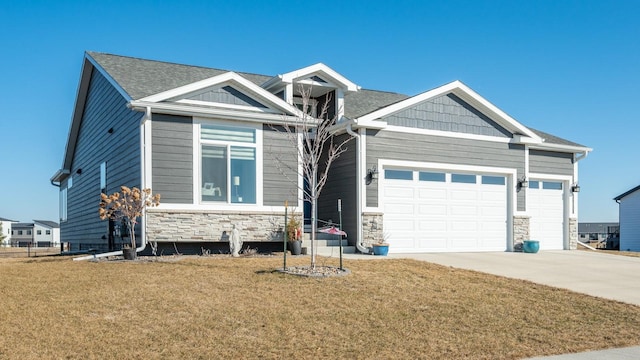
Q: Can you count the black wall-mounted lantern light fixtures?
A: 3